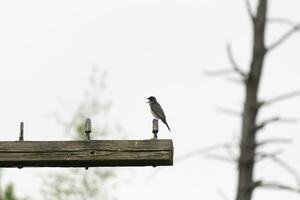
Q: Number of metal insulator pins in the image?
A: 3